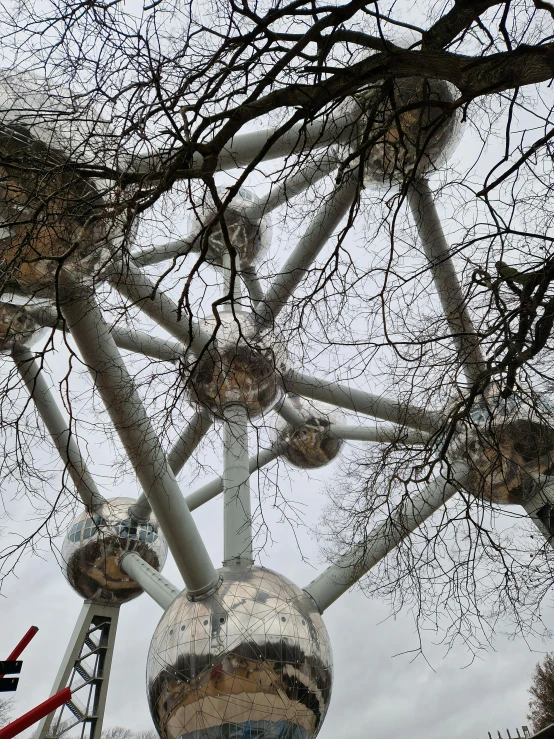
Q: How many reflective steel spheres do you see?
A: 9